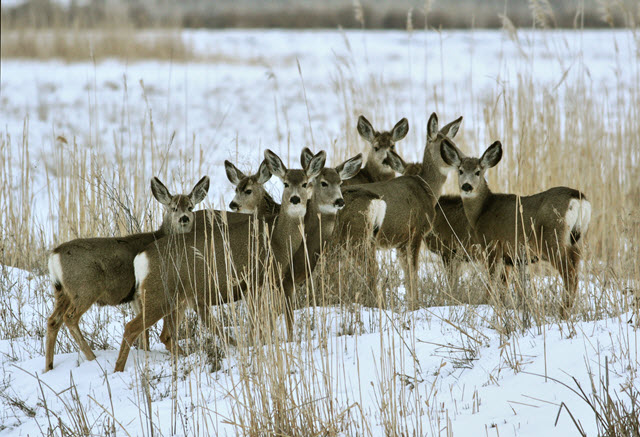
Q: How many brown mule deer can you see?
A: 8